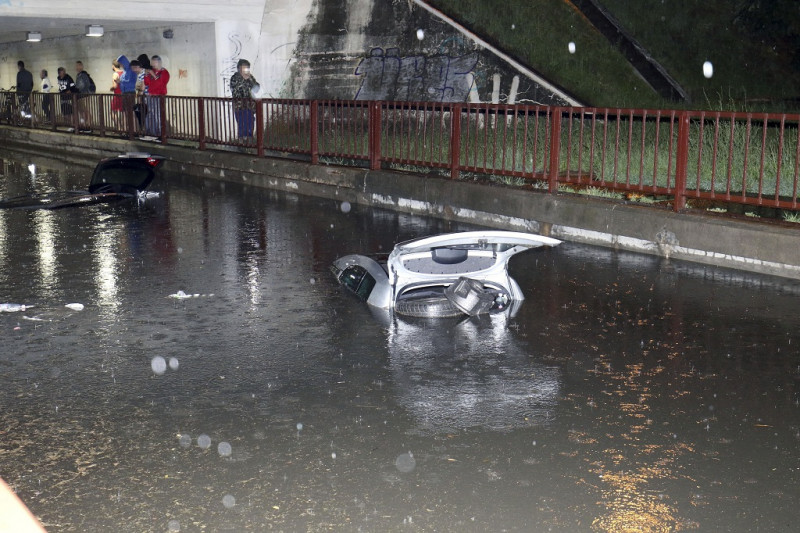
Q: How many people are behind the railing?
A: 10